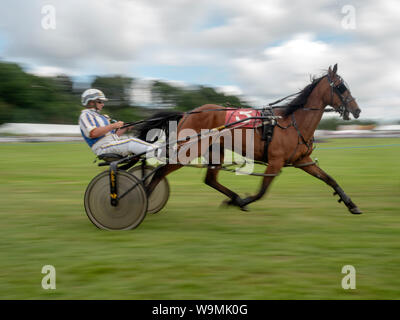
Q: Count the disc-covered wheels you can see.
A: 2